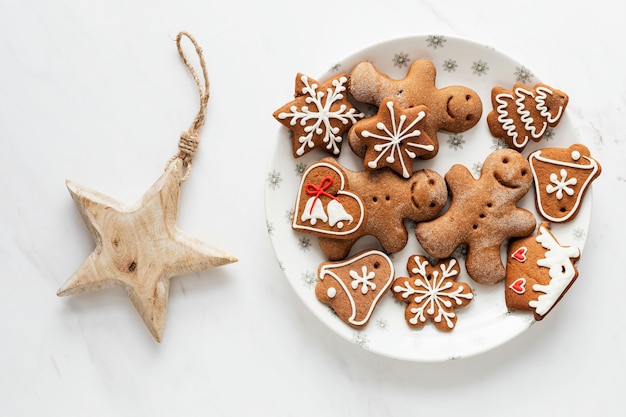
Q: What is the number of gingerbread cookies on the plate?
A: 11